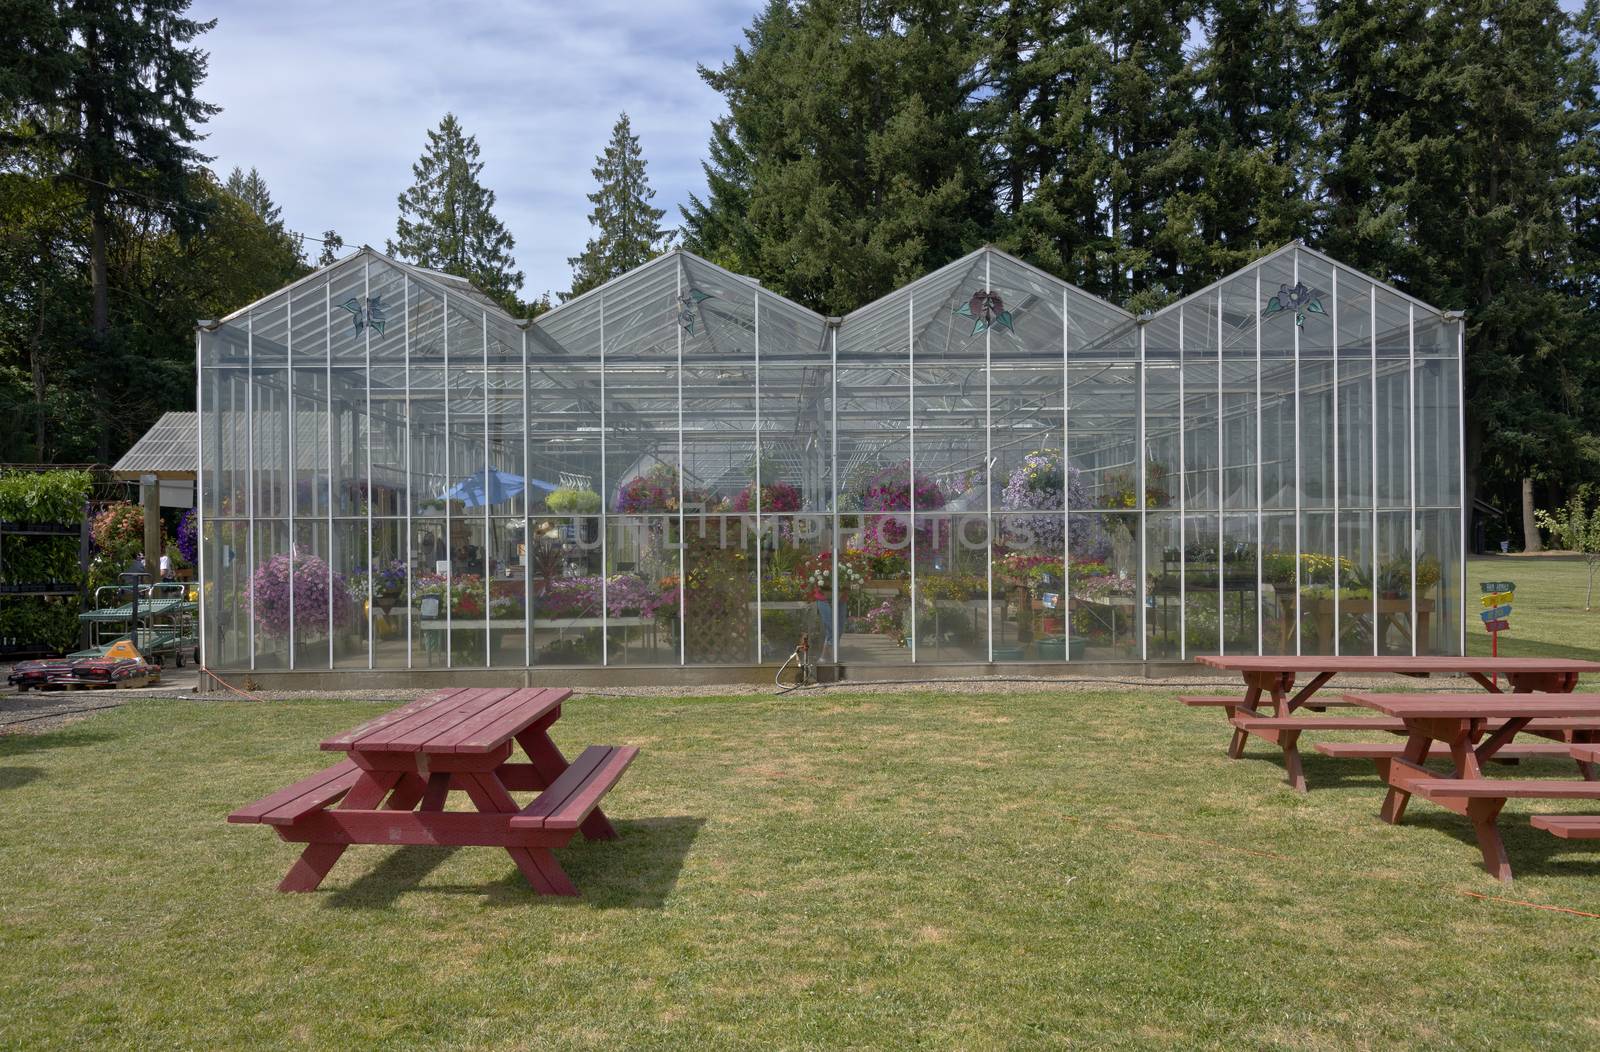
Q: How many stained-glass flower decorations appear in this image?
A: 4